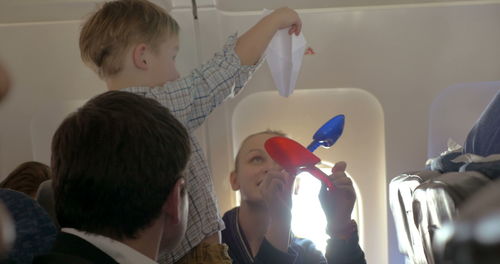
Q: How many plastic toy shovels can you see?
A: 2